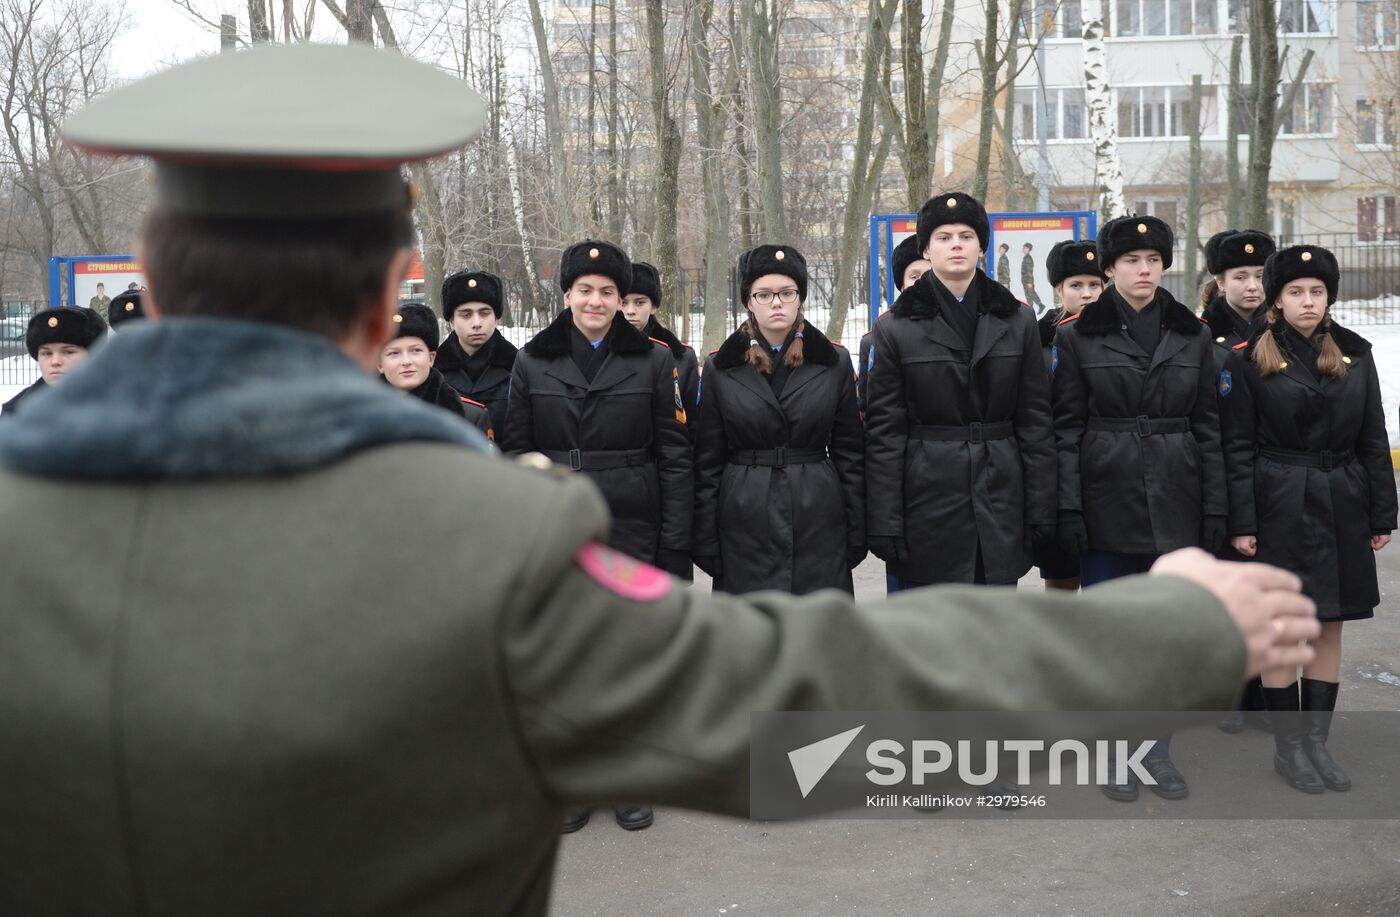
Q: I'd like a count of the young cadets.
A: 13